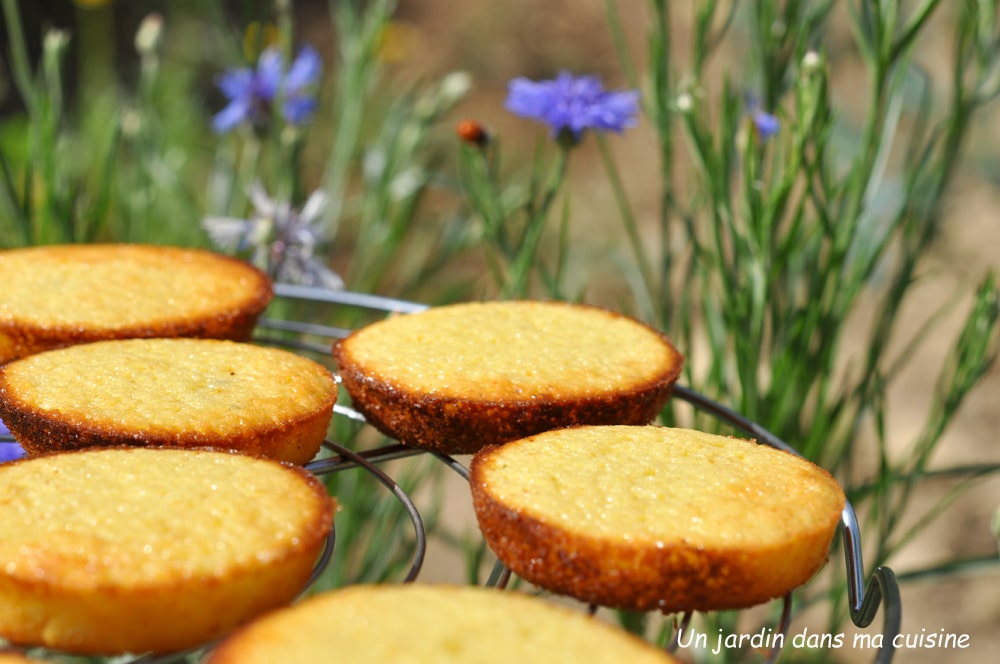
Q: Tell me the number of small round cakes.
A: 6